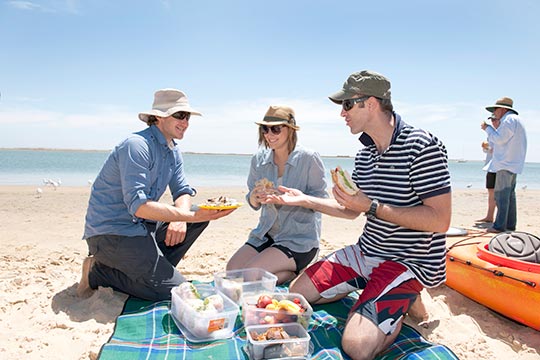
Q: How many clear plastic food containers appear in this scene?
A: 4